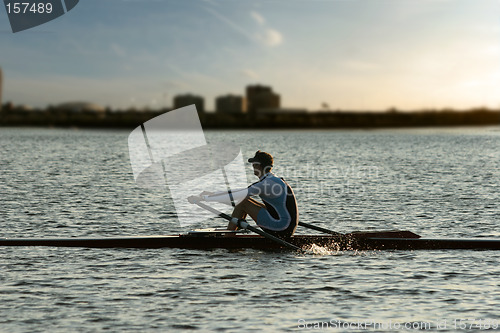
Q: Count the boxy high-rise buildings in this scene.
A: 3